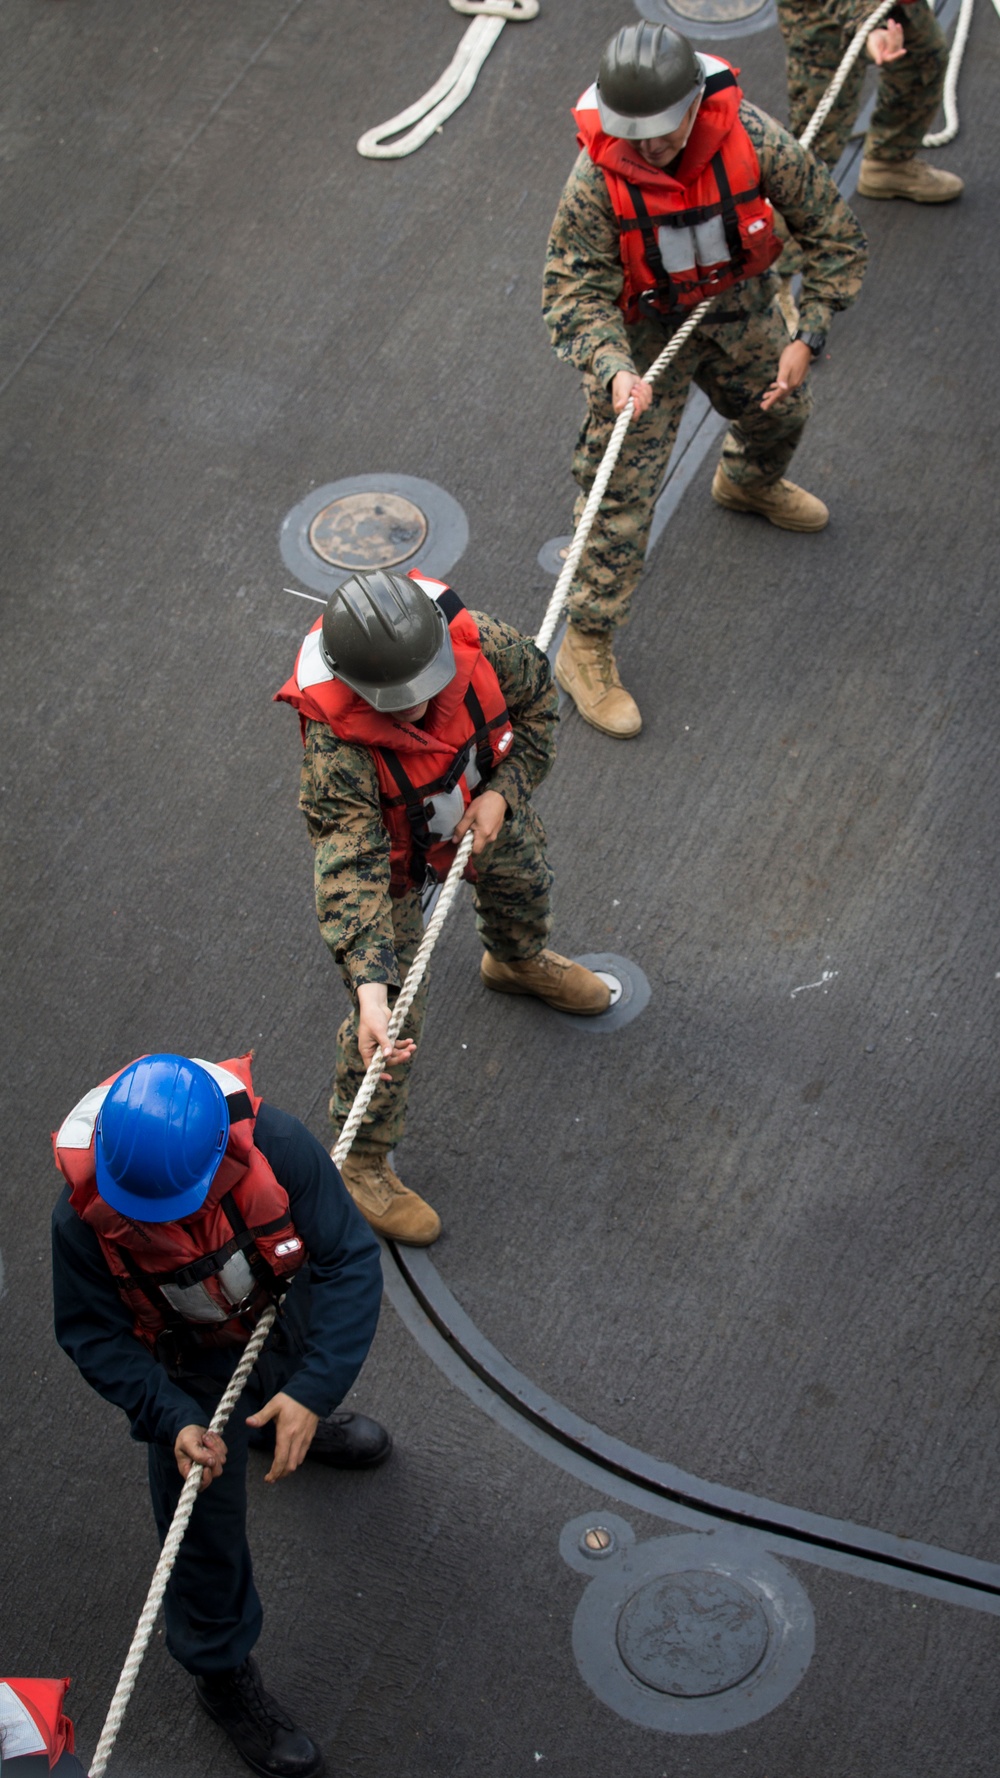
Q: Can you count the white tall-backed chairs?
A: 0